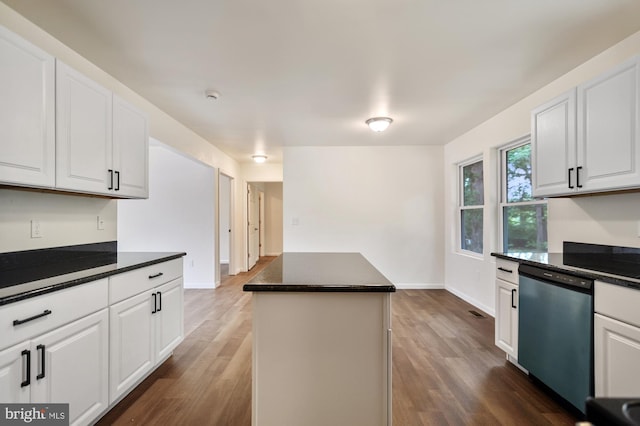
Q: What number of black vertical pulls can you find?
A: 9